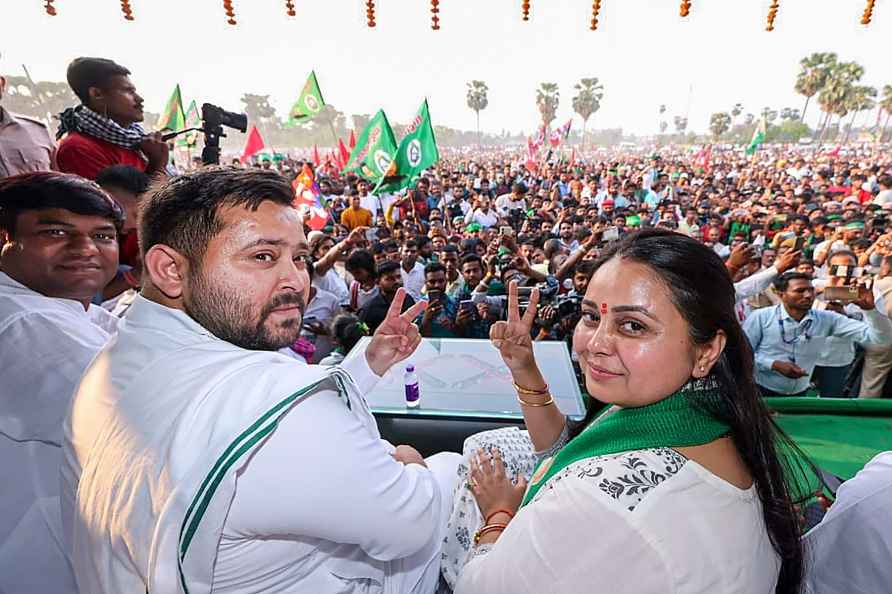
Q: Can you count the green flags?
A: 6